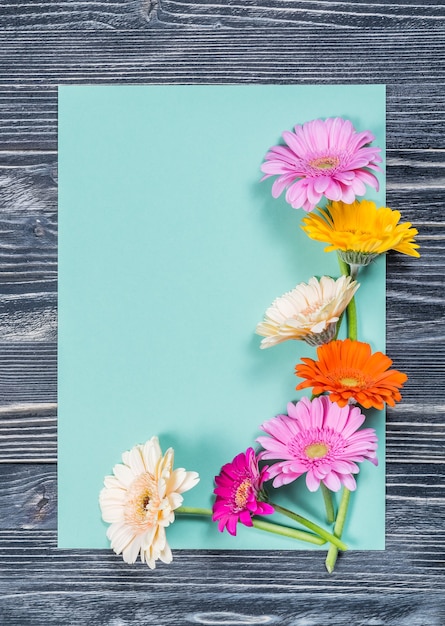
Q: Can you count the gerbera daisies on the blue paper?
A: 7